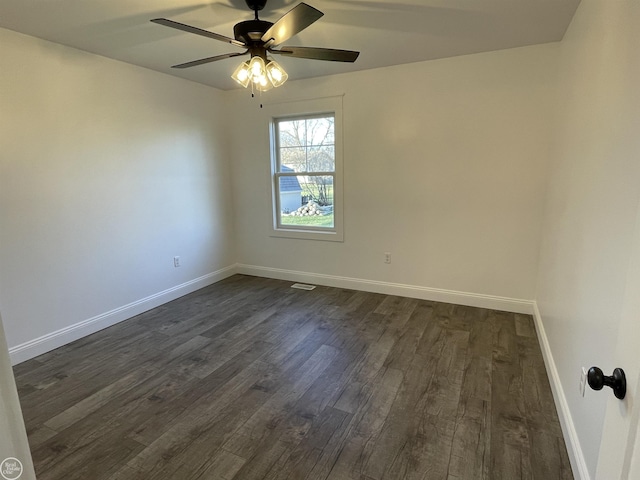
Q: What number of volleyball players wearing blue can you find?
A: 0